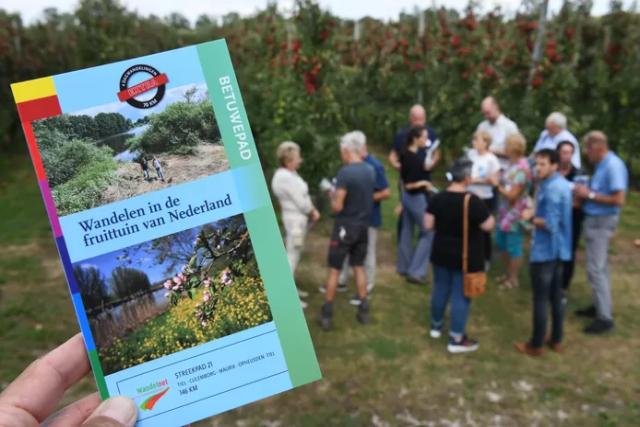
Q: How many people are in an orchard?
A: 13